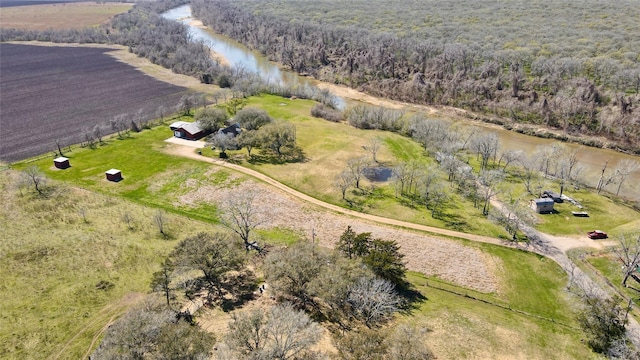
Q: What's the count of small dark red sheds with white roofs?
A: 2